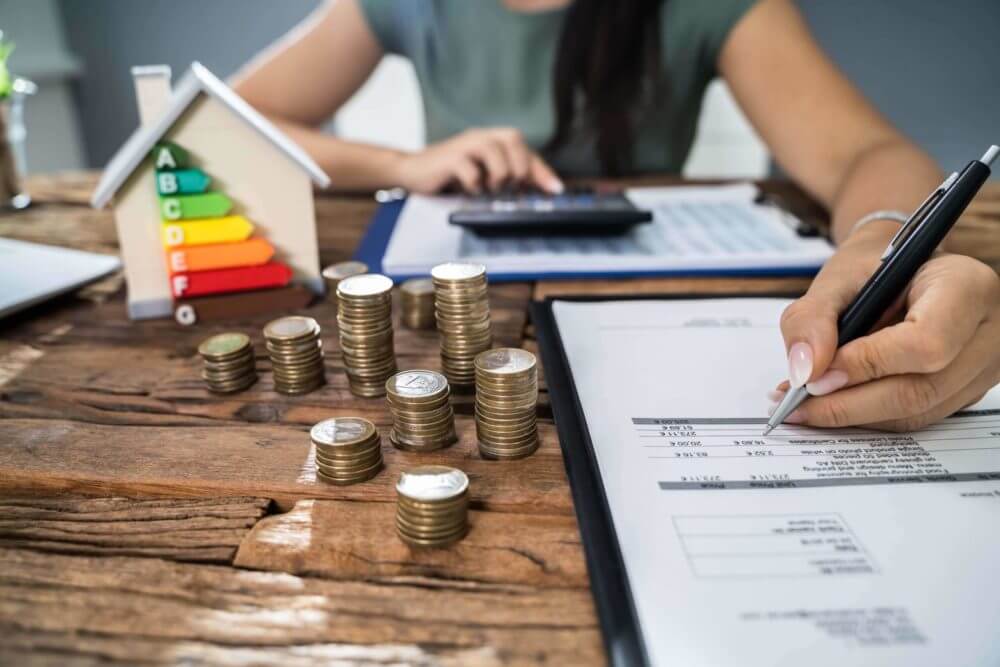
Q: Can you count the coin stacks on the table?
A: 10